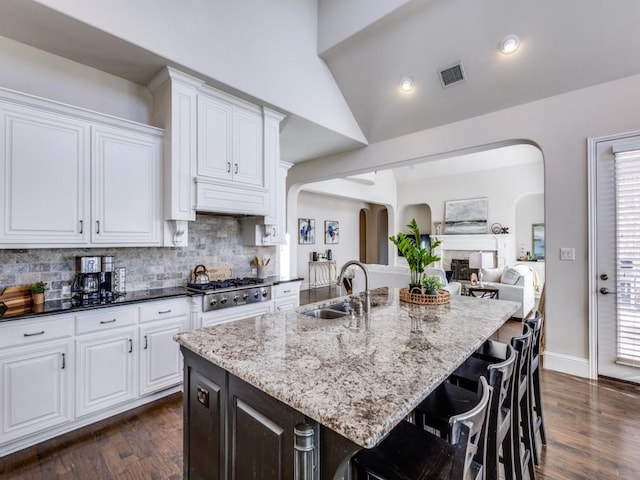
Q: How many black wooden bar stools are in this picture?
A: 4